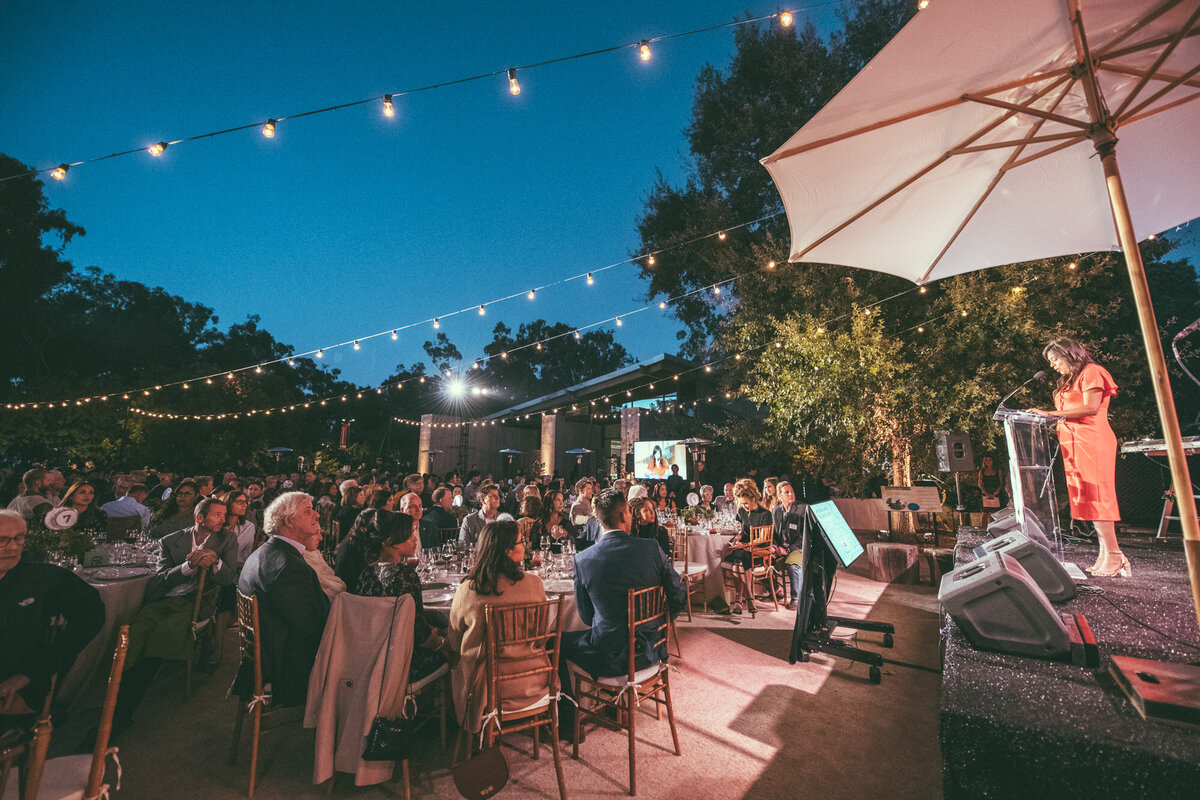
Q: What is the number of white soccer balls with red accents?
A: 0